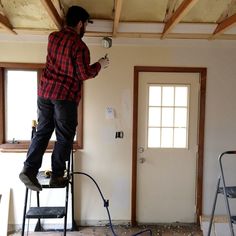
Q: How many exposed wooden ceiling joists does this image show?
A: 5